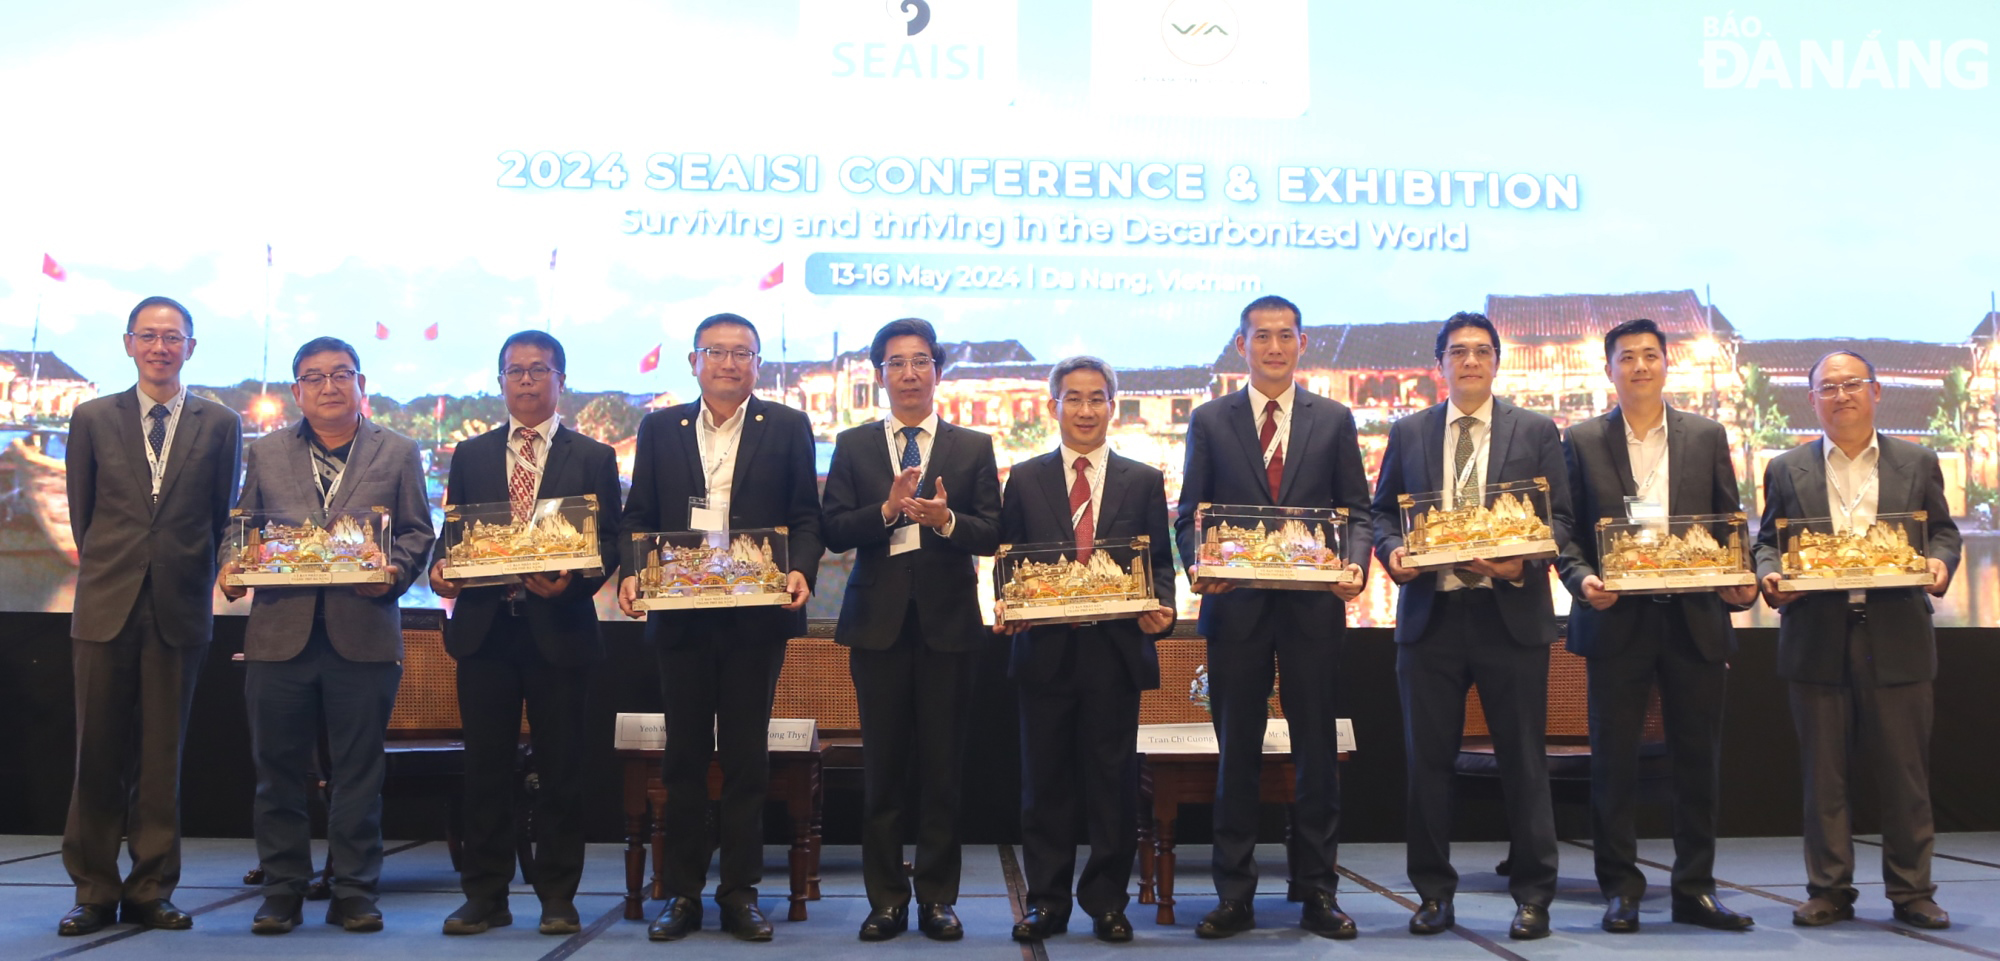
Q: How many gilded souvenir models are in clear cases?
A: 8